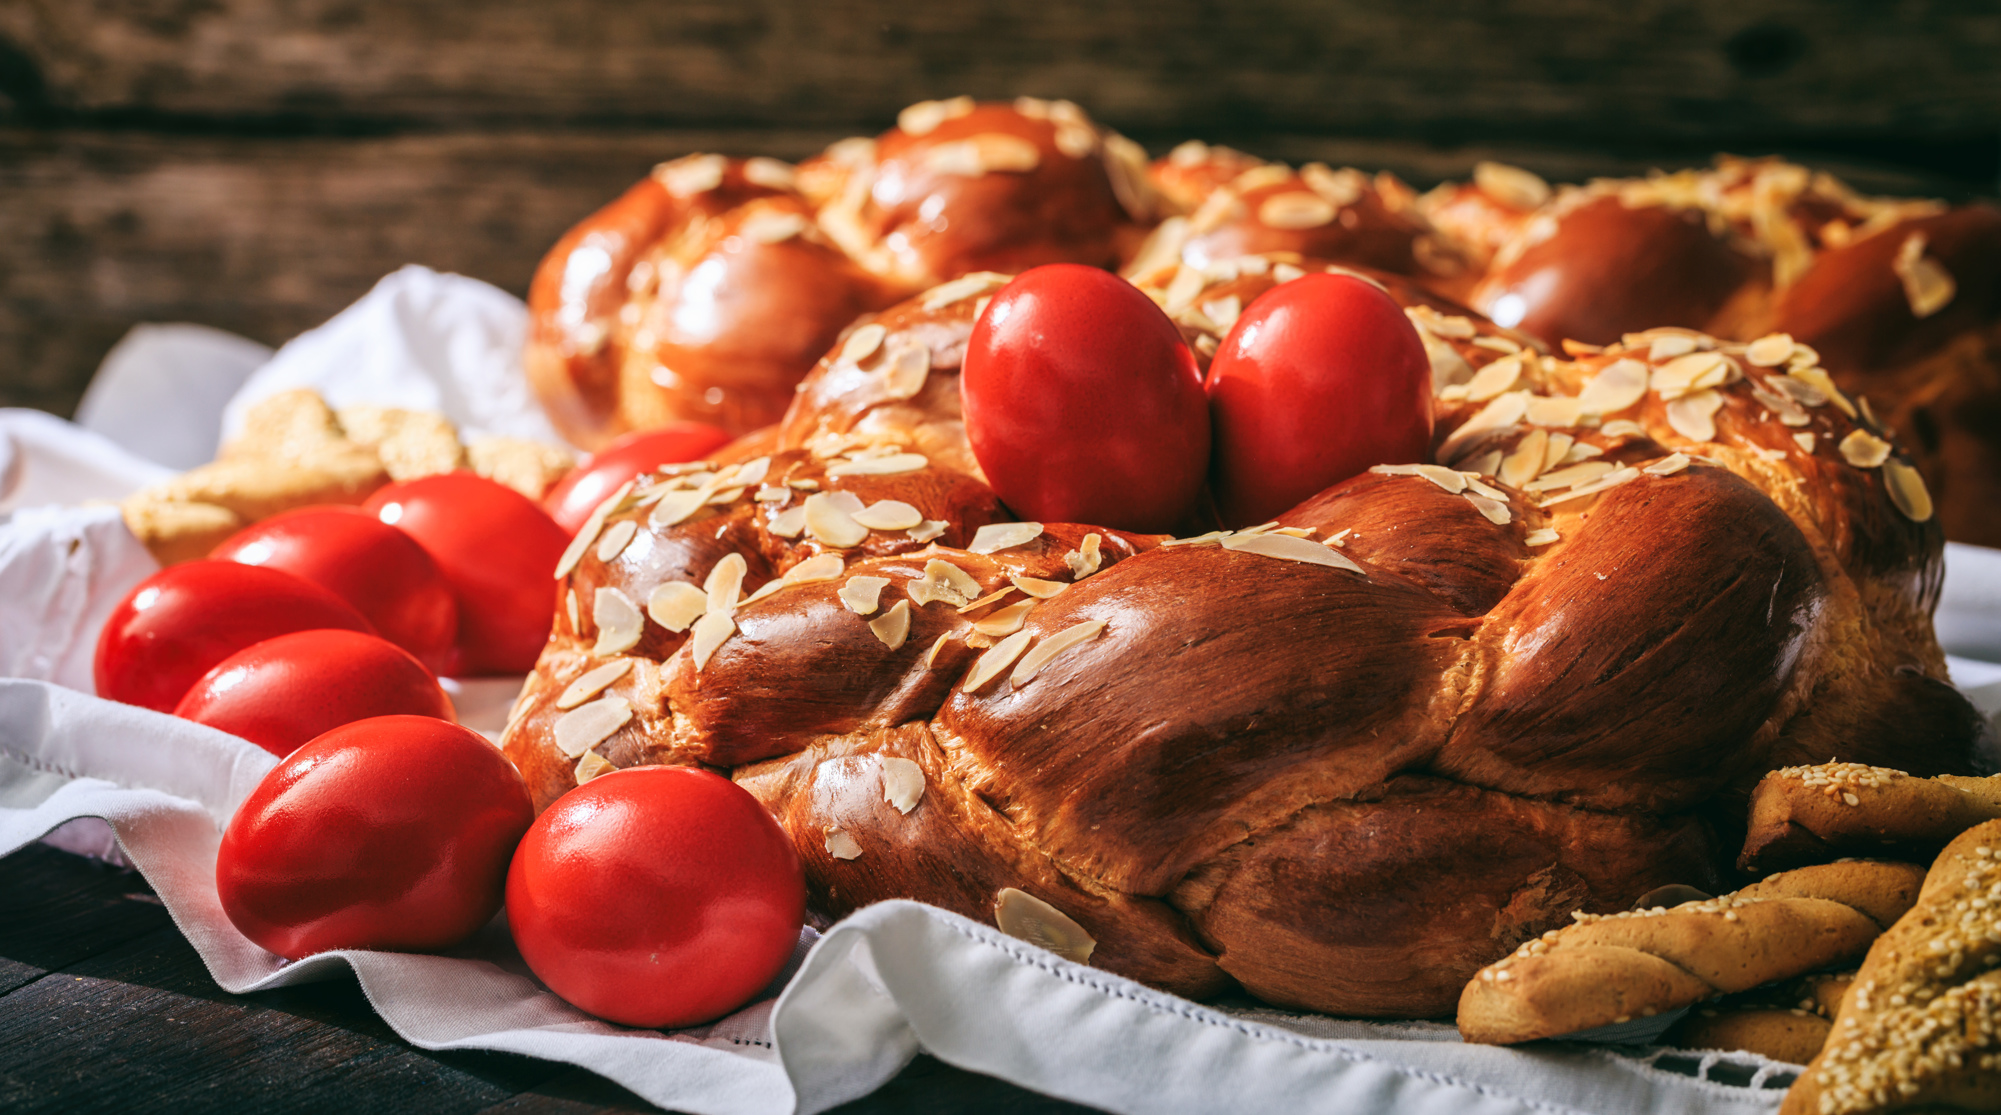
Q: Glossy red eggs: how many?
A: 9